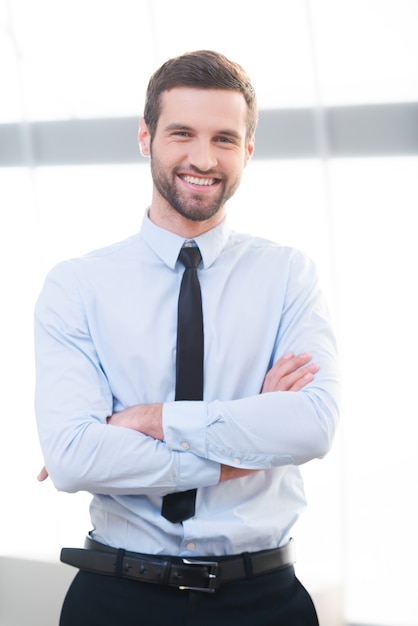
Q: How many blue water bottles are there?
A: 0